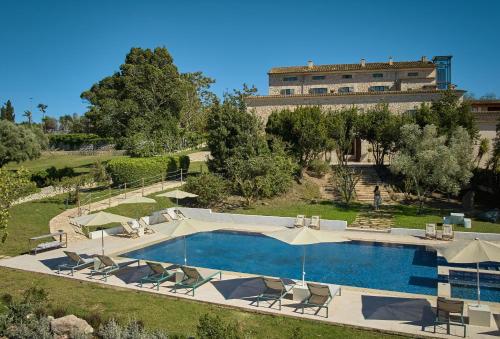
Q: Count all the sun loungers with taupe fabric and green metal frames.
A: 7